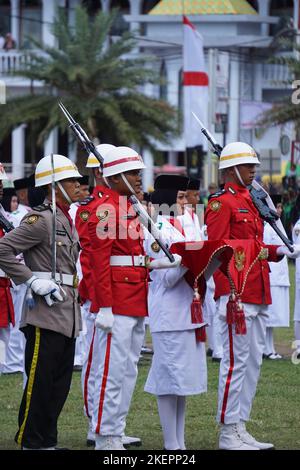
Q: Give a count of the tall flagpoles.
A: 1